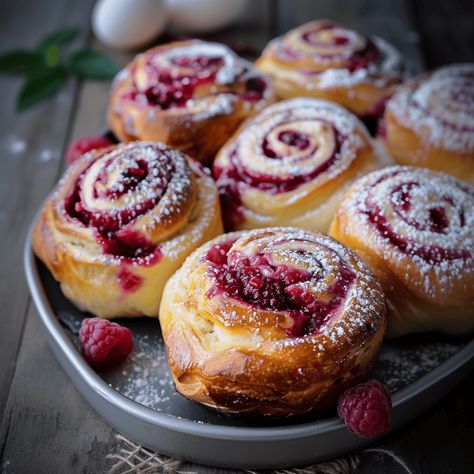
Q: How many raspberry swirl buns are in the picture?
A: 7